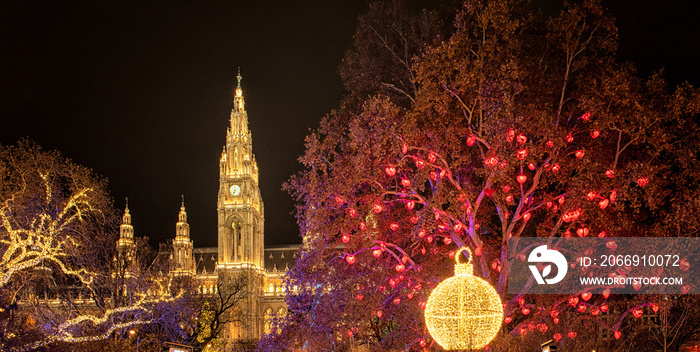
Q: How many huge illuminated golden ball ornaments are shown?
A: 1